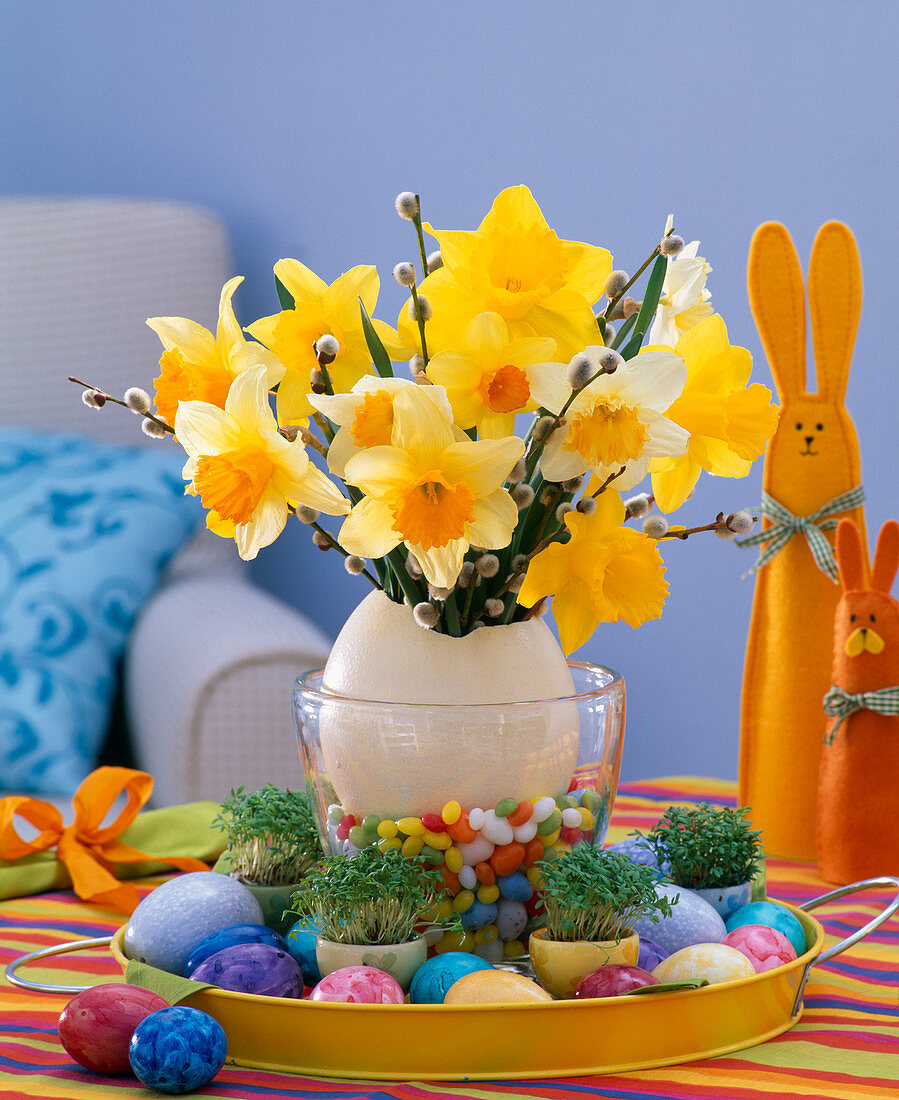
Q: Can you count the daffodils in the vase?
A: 11